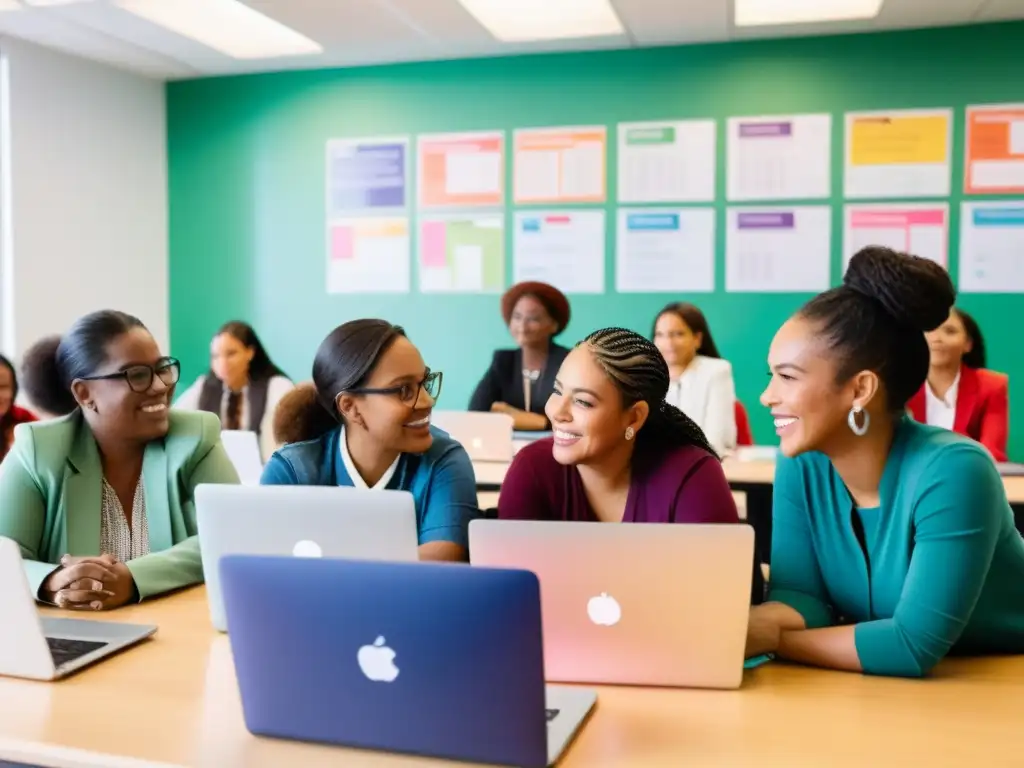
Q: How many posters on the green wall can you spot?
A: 14